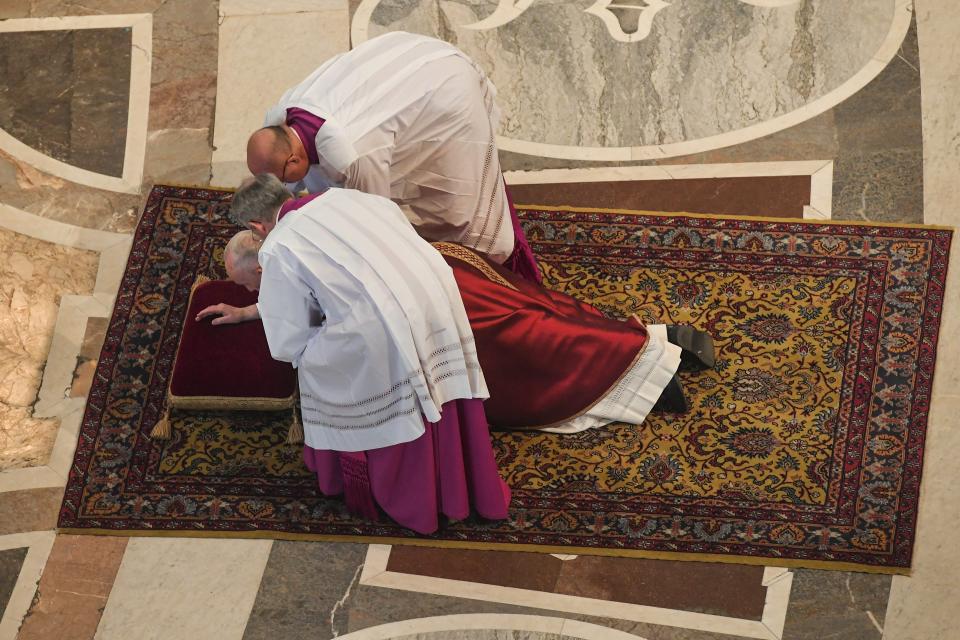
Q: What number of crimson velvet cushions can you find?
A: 1